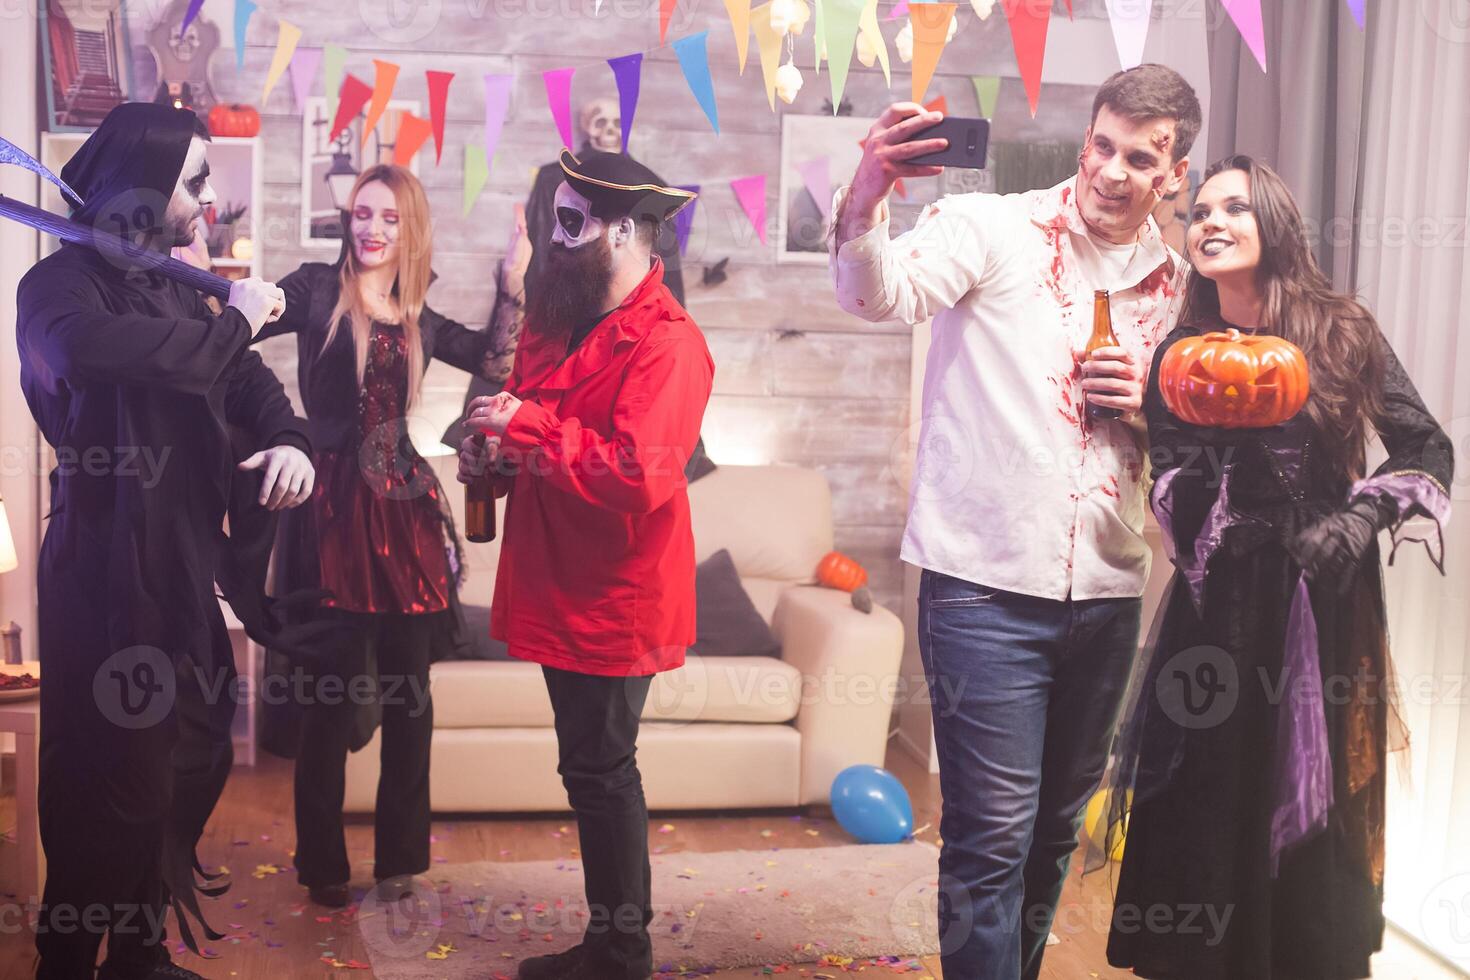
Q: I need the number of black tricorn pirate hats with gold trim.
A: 1